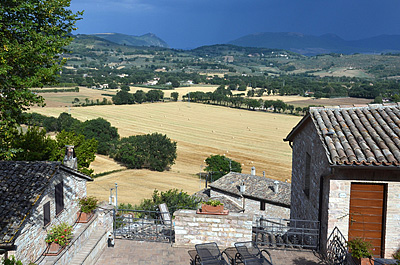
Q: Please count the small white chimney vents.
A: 3